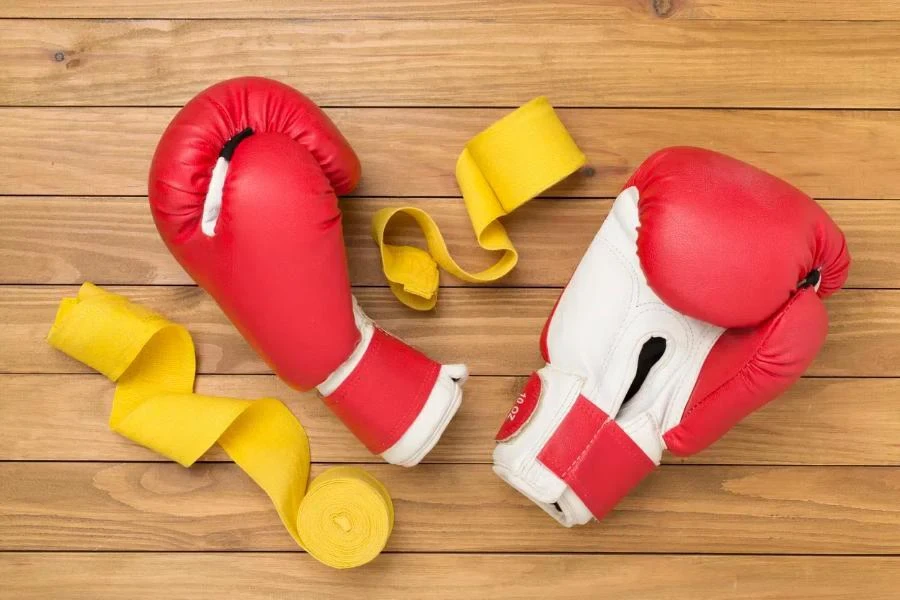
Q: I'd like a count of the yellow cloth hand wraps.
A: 2